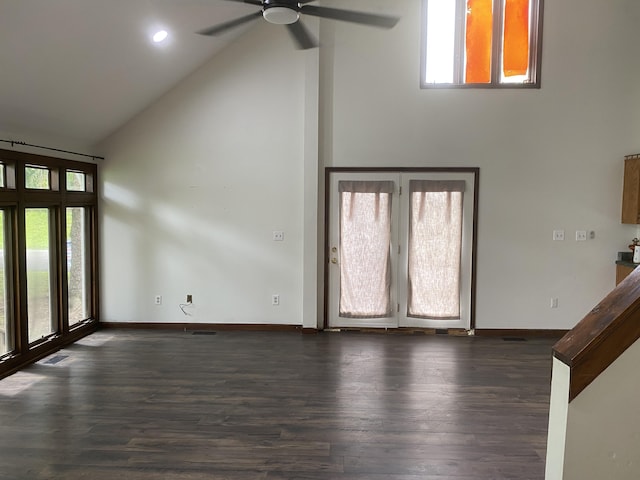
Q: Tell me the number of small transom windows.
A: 3